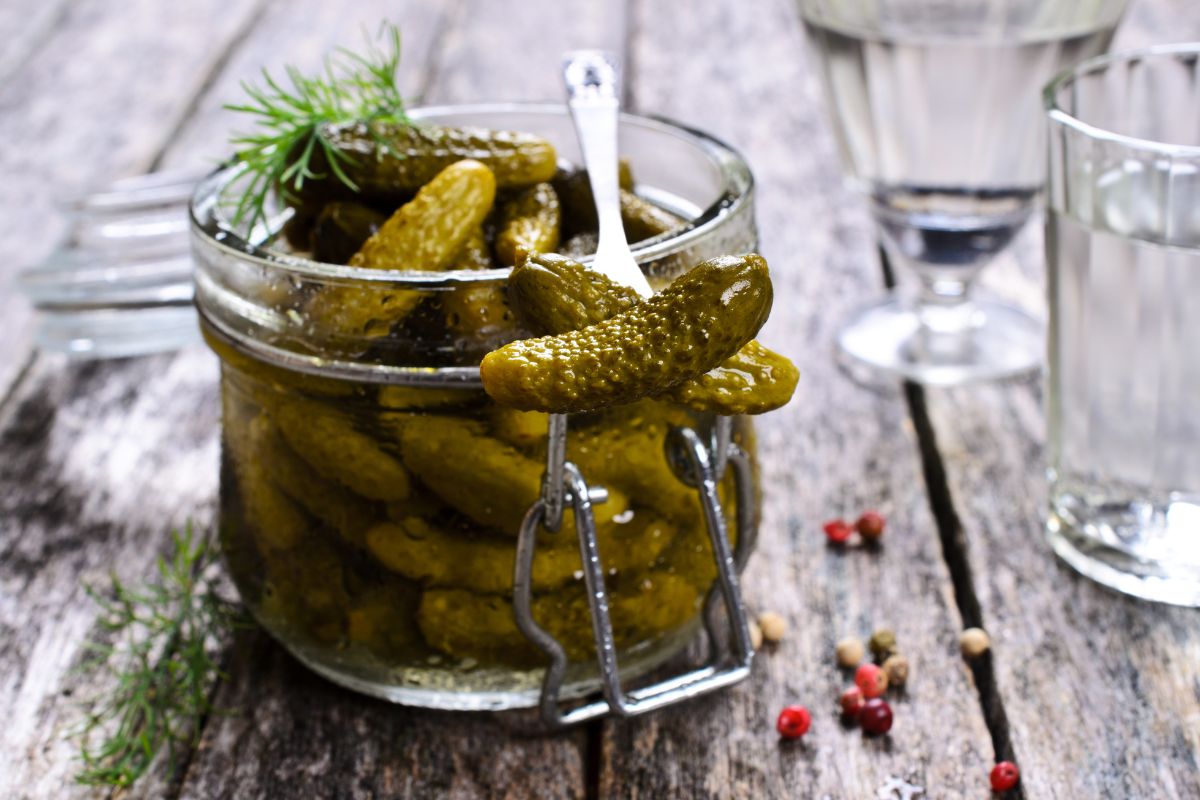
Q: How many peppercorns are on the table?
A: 13